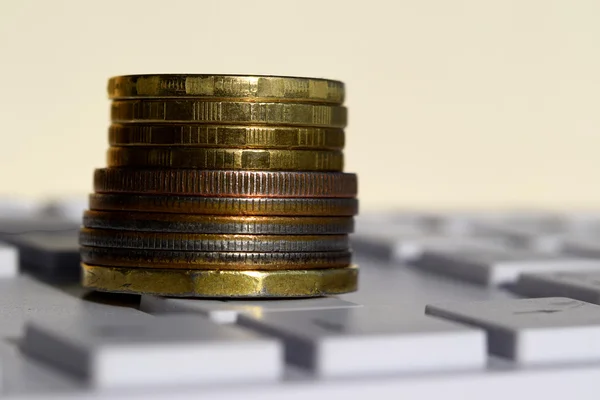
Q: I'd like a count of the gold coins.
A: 5